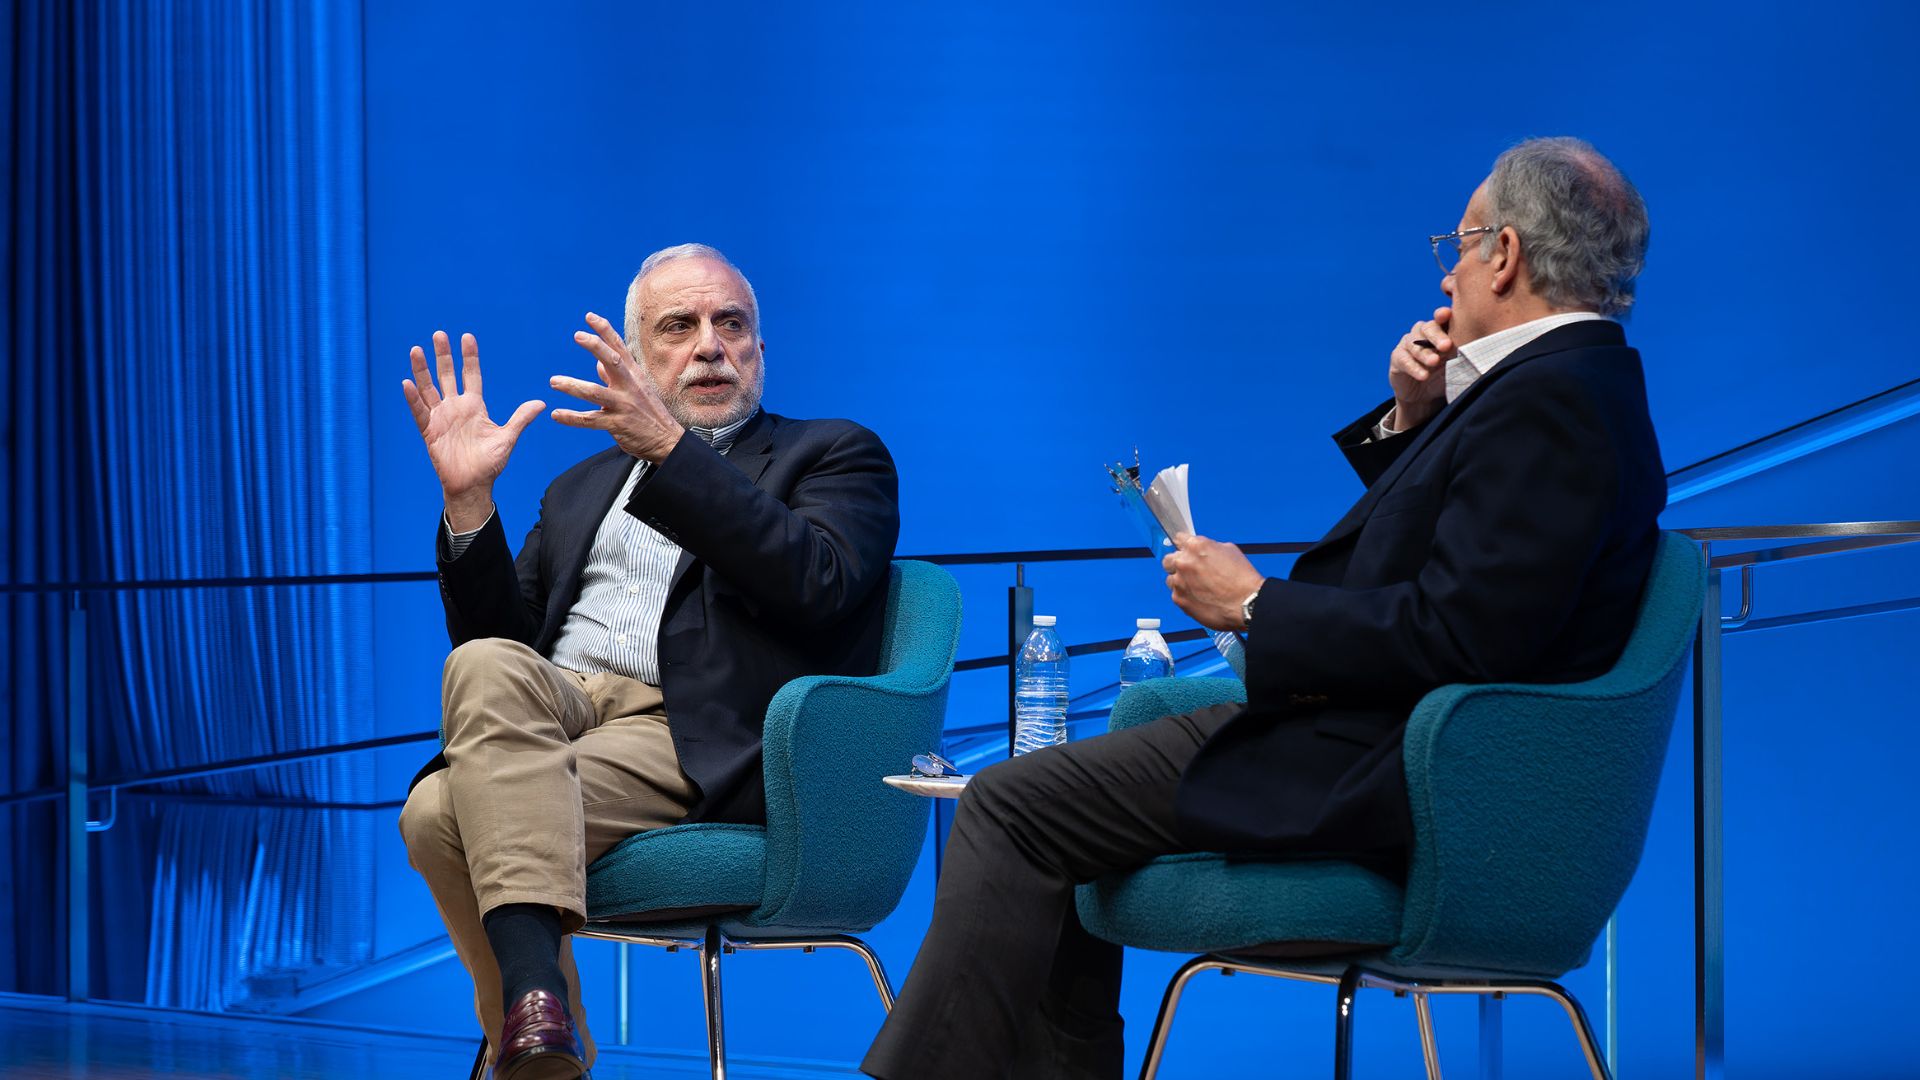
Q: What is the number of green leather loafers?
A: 0